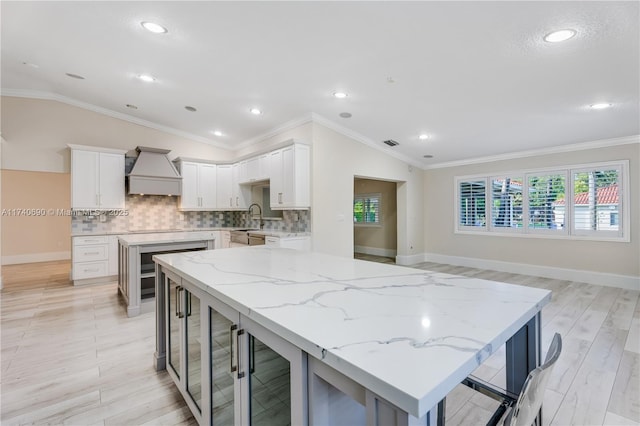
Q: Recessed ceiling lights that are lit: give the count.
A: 8